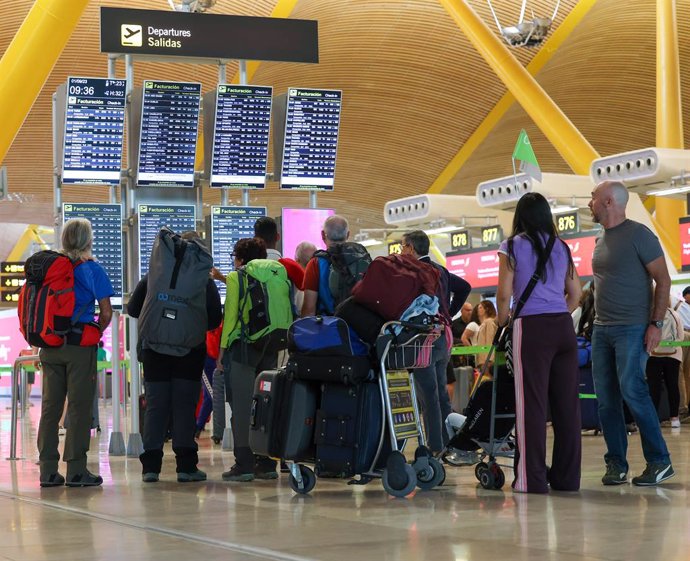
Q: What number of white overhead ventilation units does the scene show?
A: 3